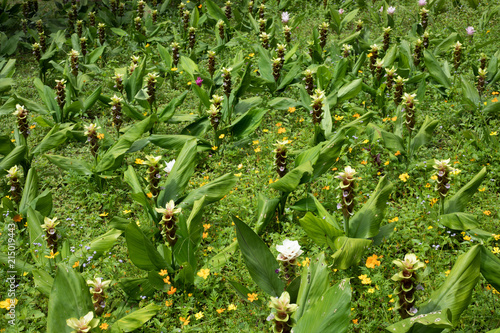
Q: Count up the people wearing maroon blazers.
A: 0